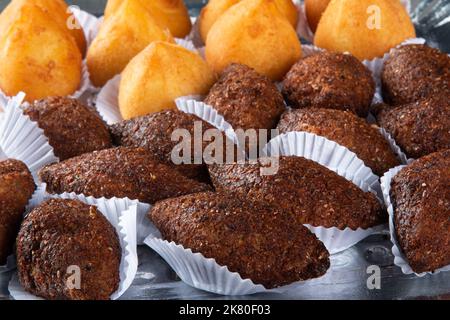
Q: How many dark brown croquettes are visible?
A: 13